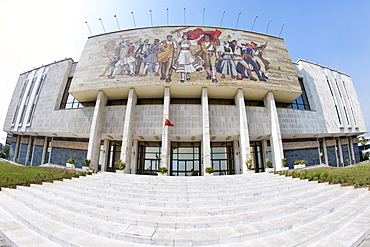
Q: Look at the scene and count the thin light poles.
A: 13